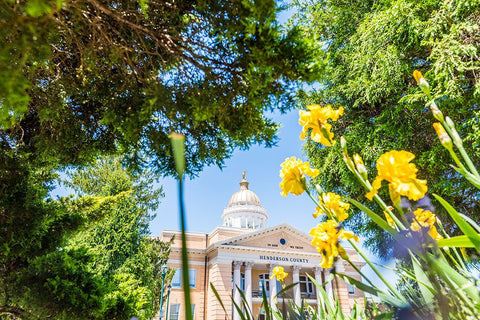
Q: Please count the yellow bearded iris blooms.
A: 7